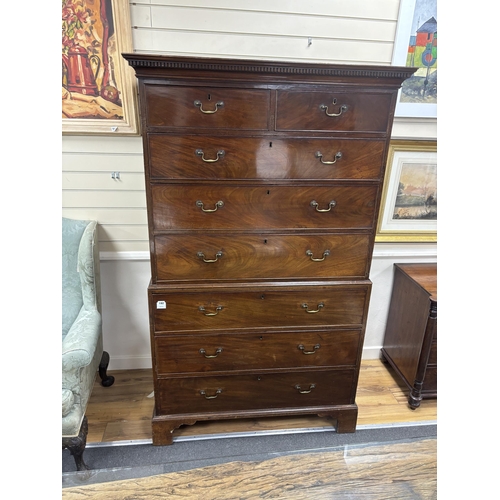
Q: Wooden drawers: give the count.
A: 8